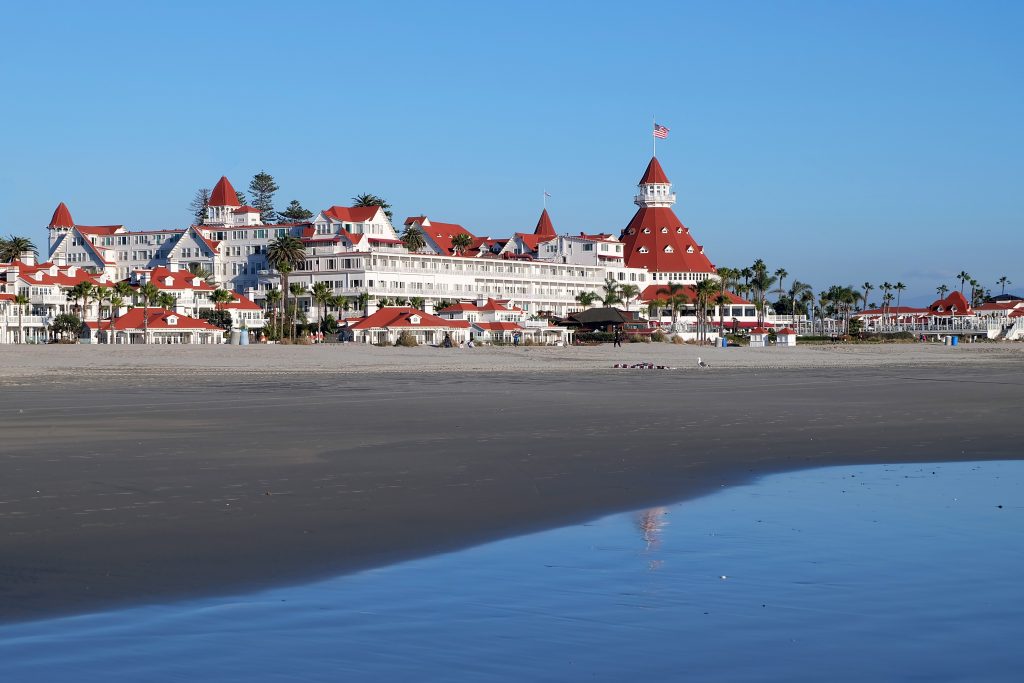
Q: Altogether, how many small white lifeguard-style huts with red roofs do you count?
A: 2